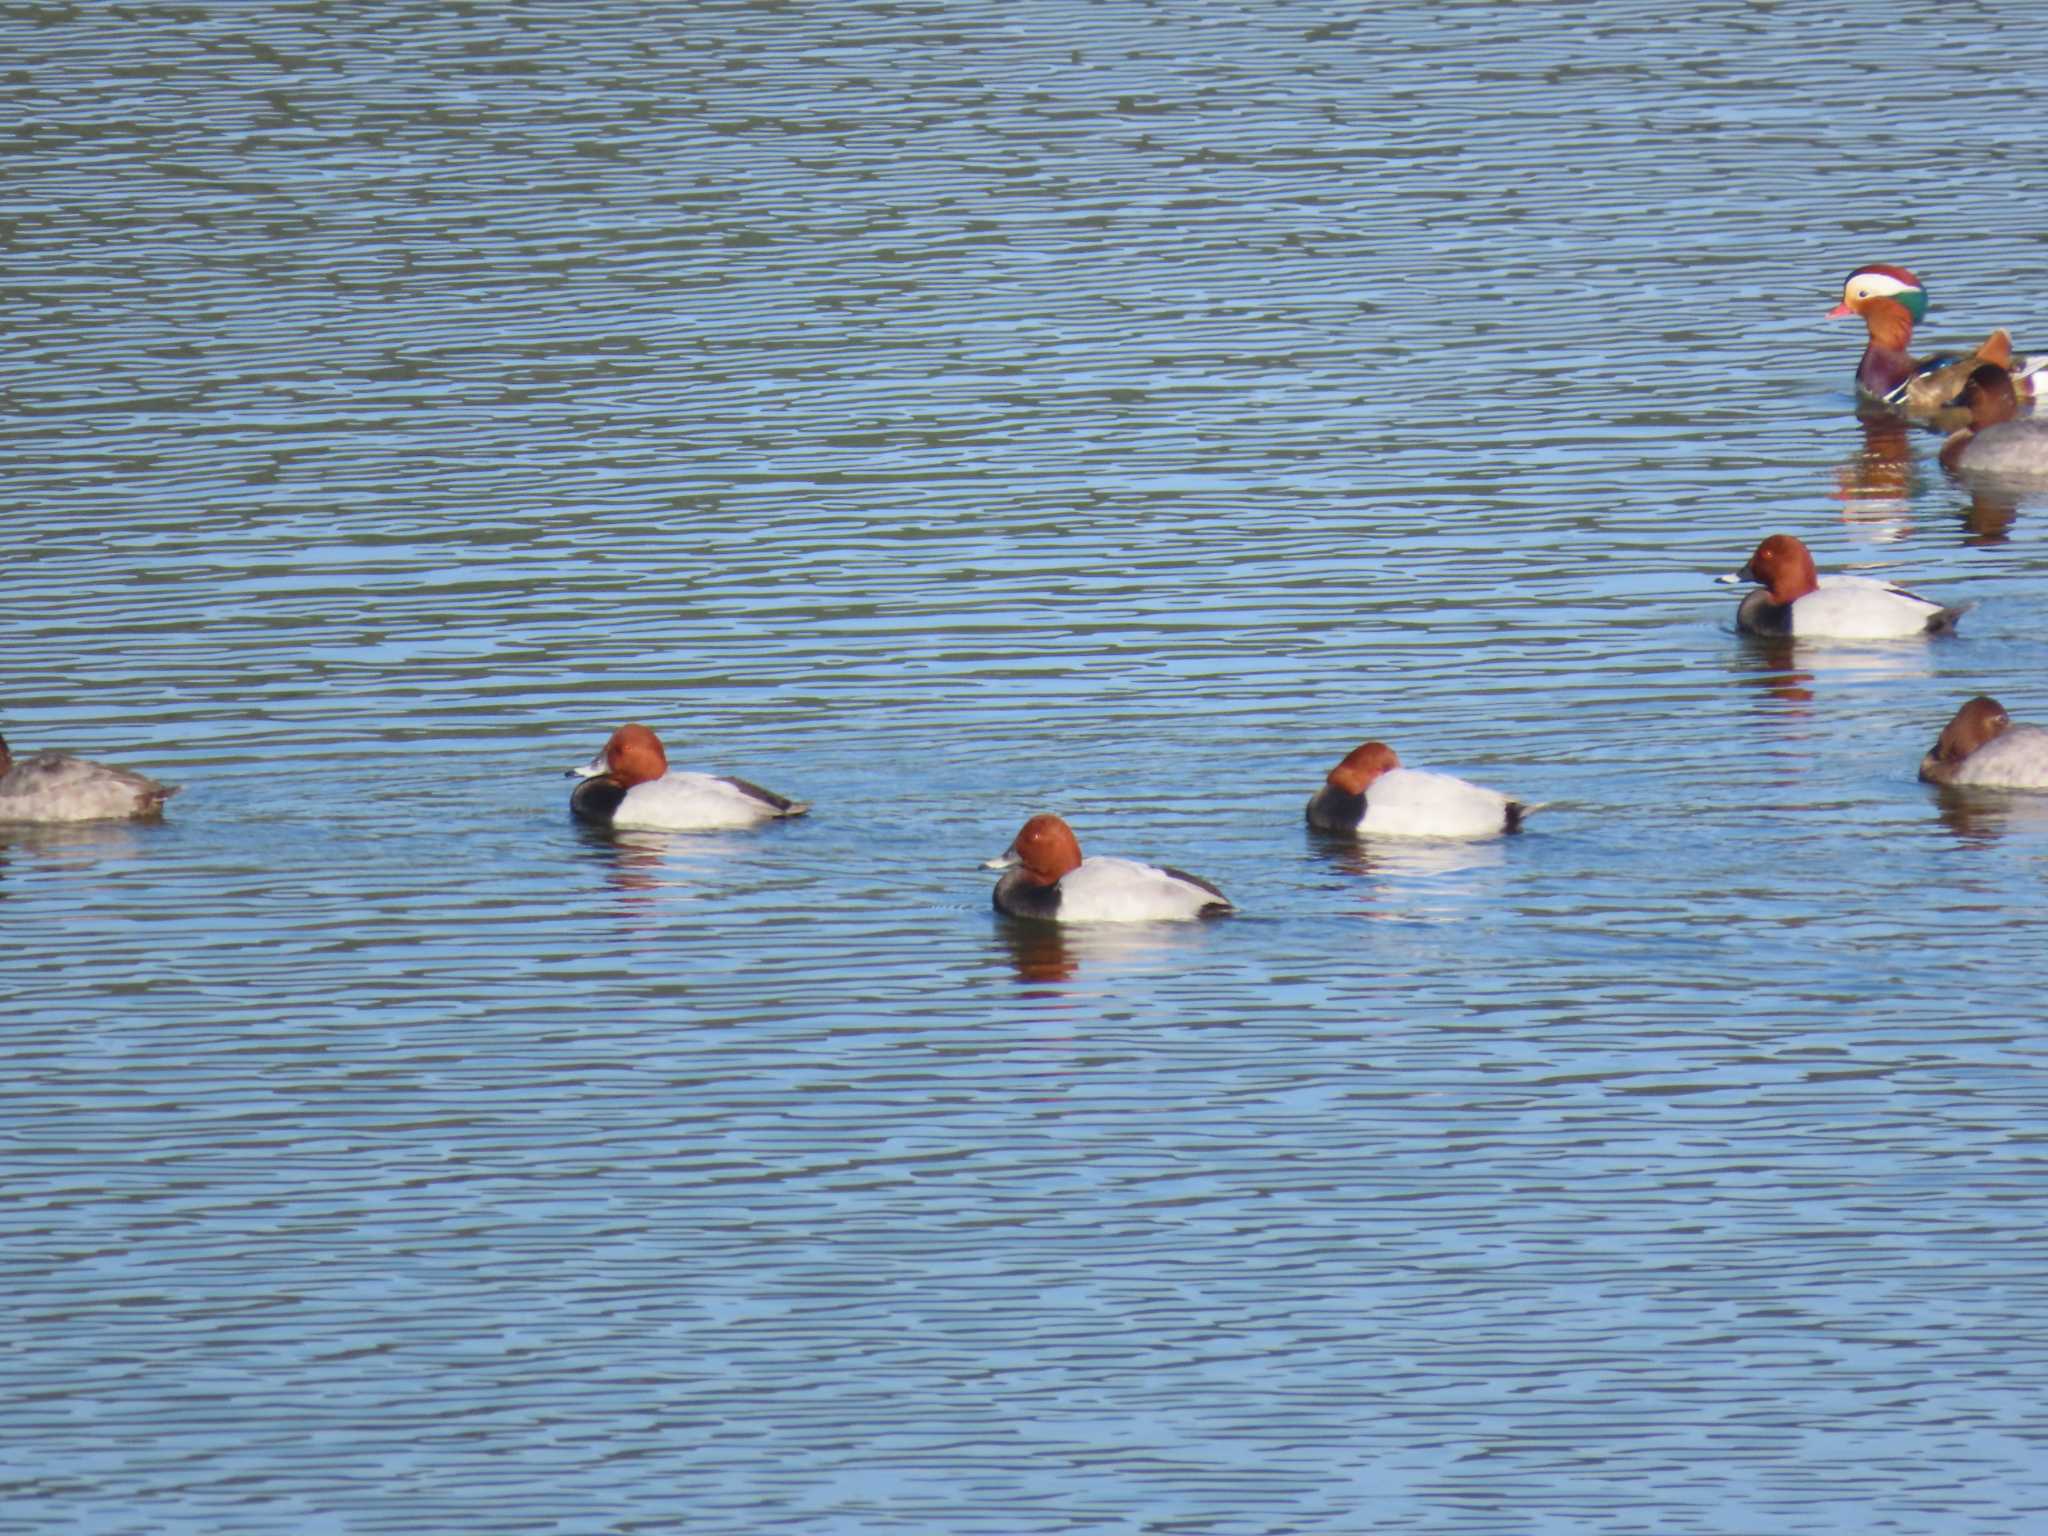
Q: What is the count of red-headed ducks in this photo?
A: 4